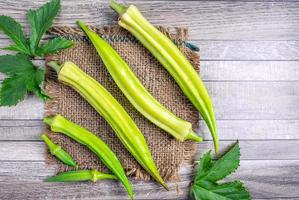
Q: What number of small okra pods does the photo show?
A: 2